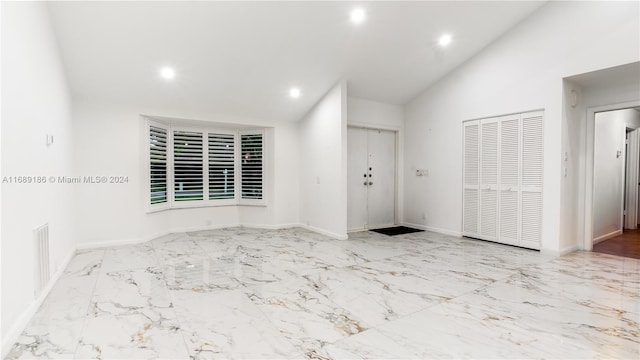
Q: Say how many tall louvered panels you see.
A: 4